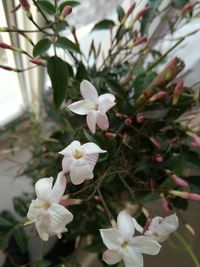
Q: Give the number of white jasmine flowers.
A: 5